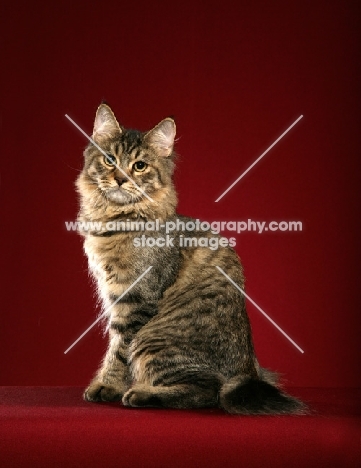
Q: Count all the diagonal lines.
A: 4